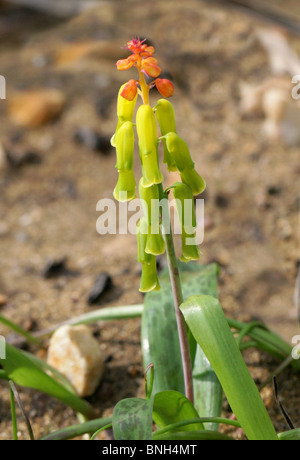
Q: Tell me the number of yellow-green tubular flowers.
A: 8